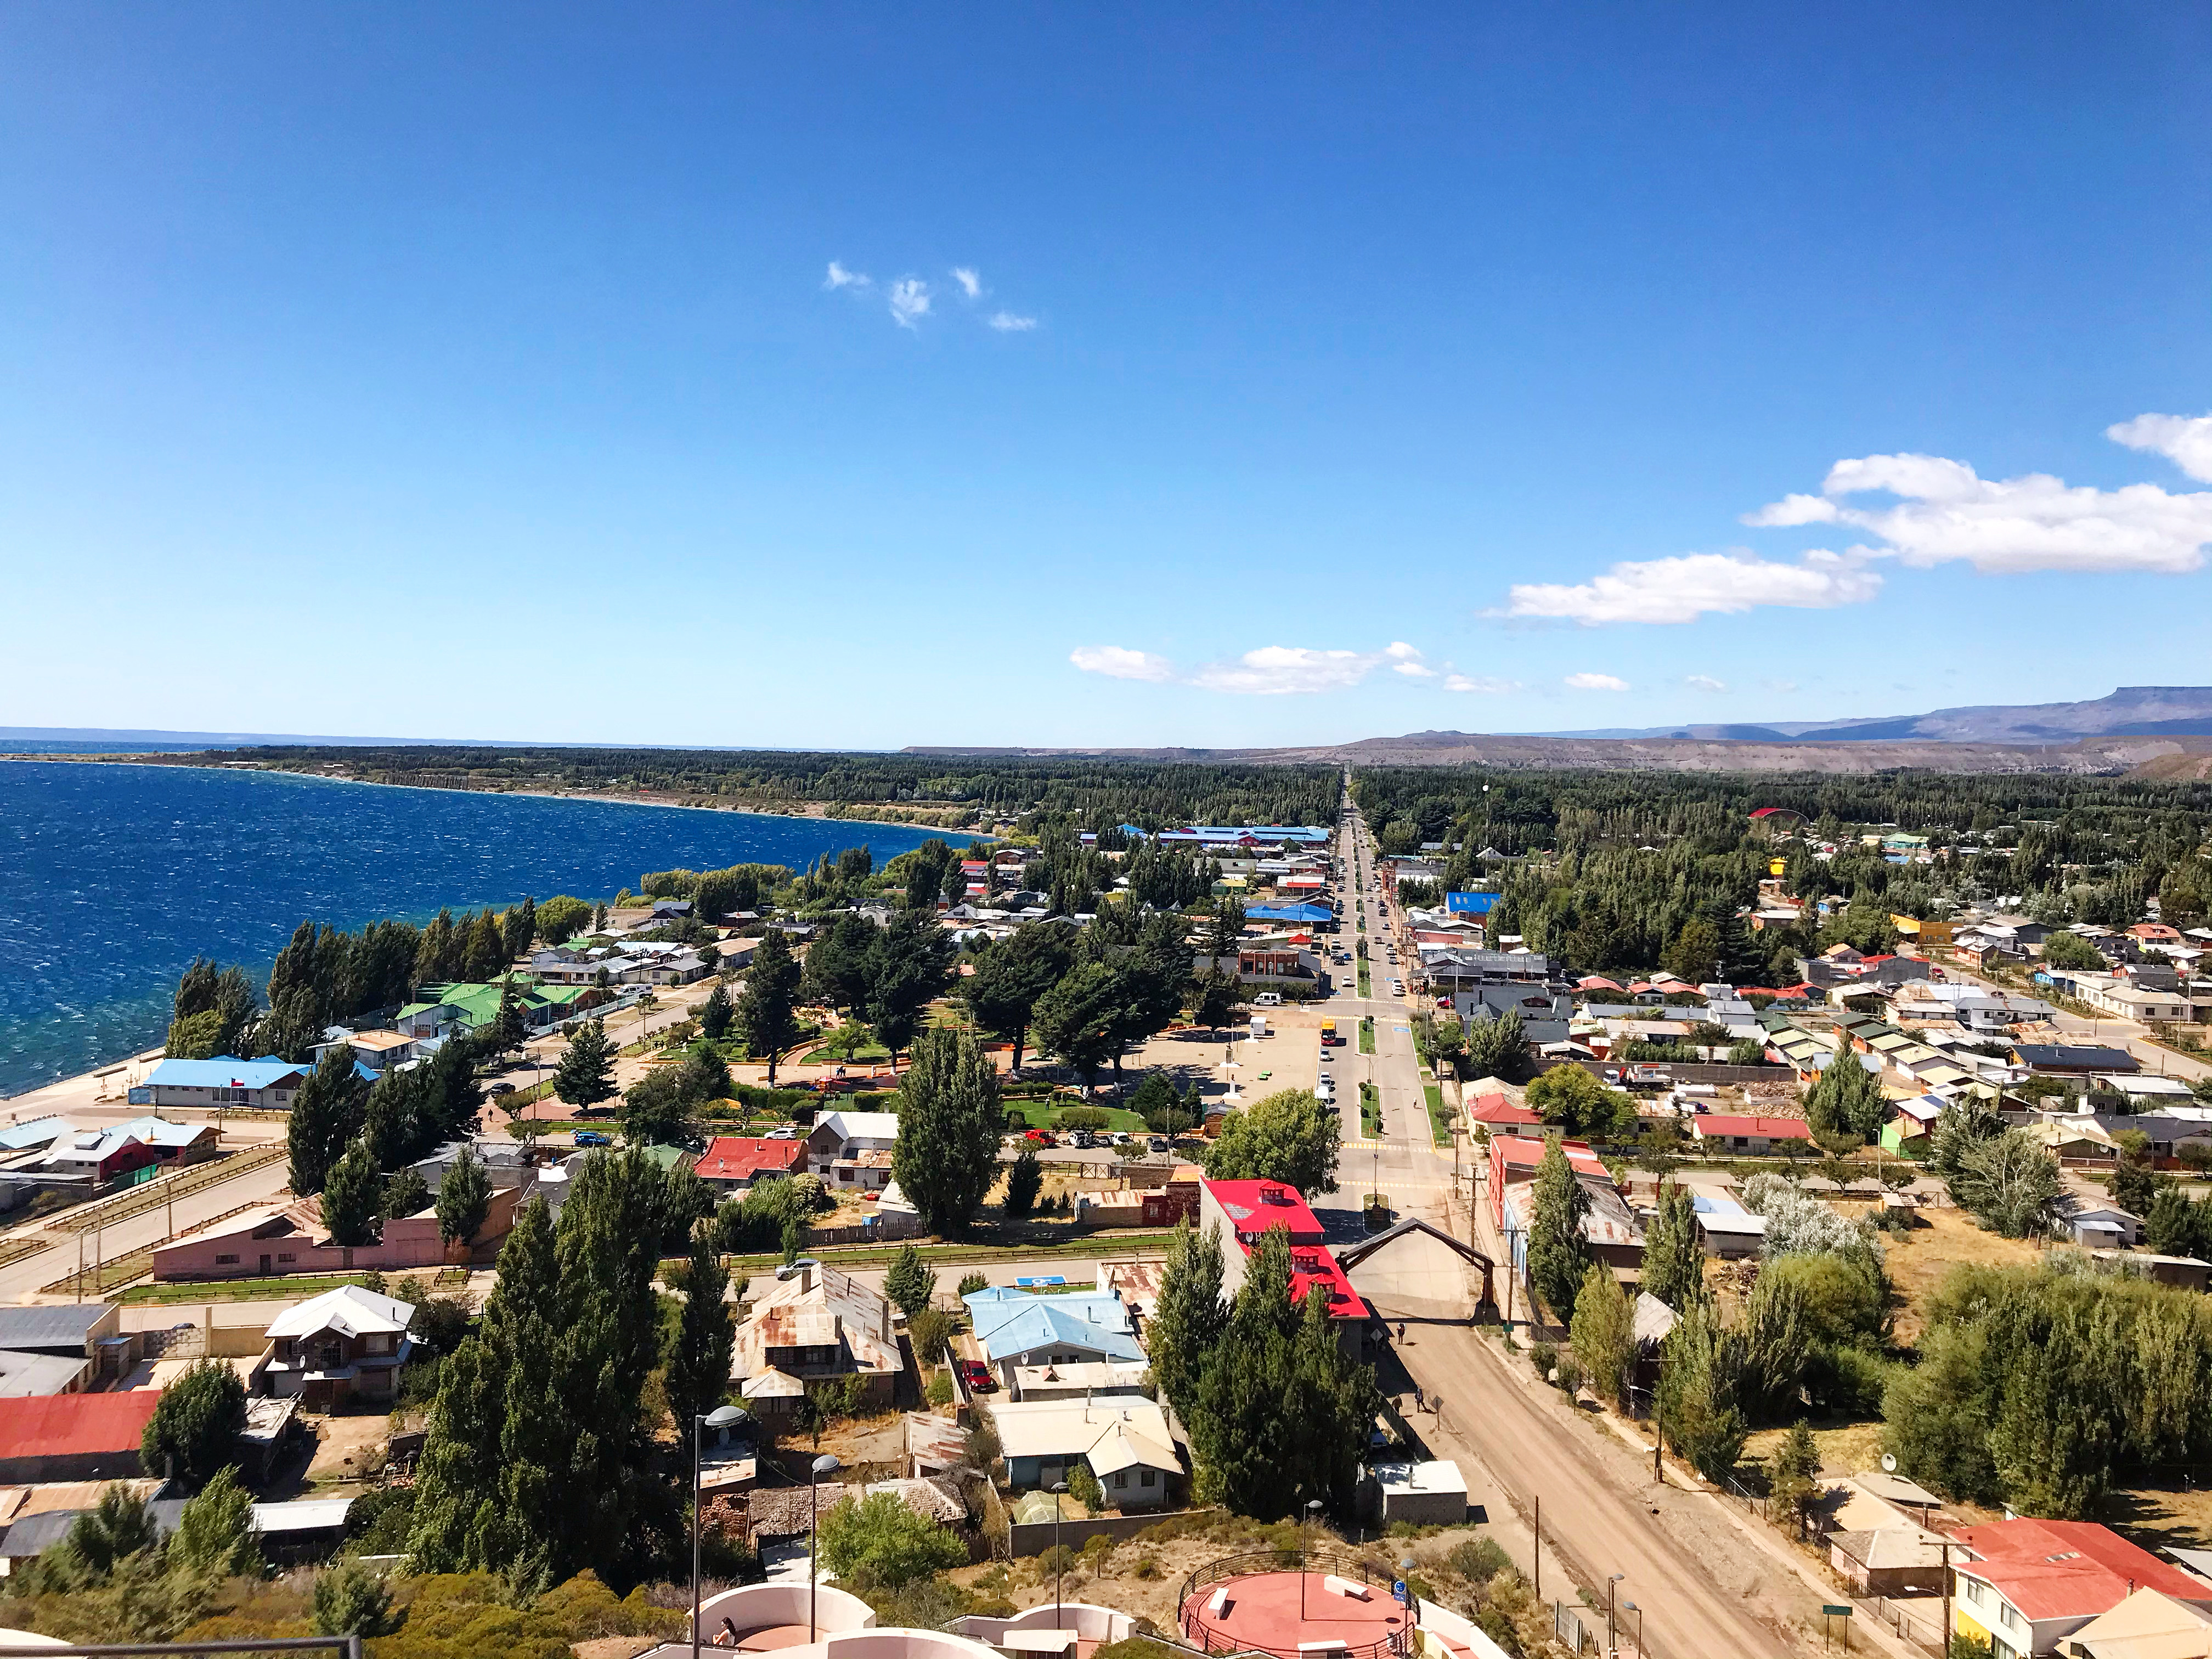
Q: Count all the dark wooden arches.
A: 1